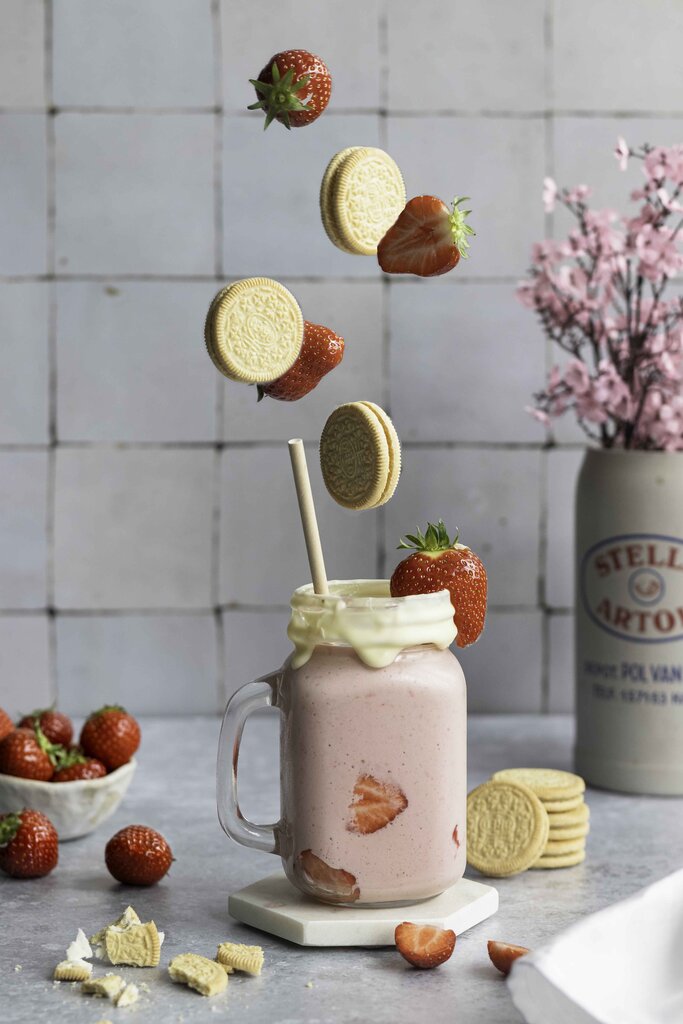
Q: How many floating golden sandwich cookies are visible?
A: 3